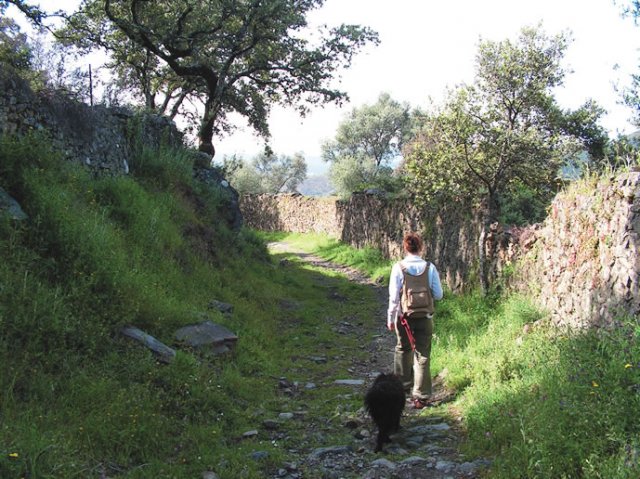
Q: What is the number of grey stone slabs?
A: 2